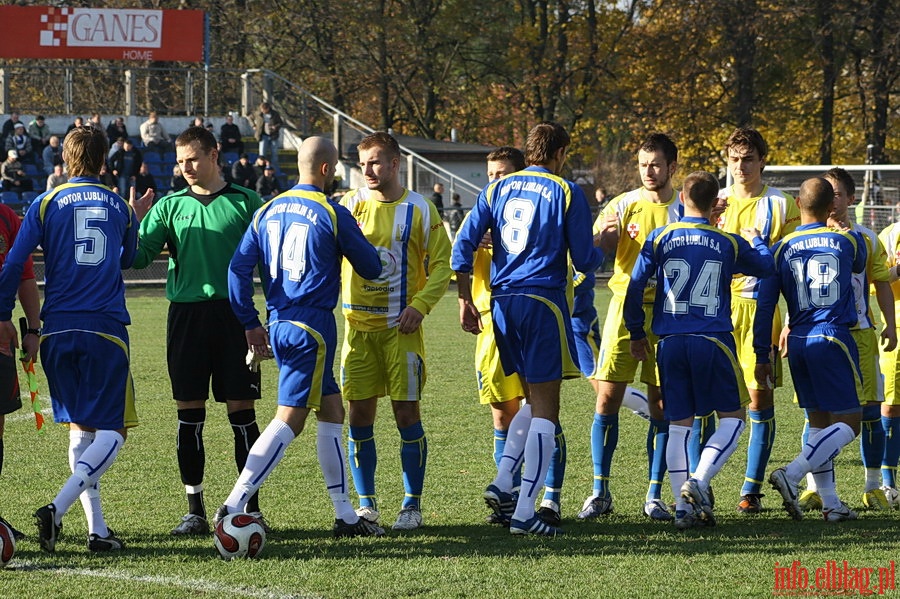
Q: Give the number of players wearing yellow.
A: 6